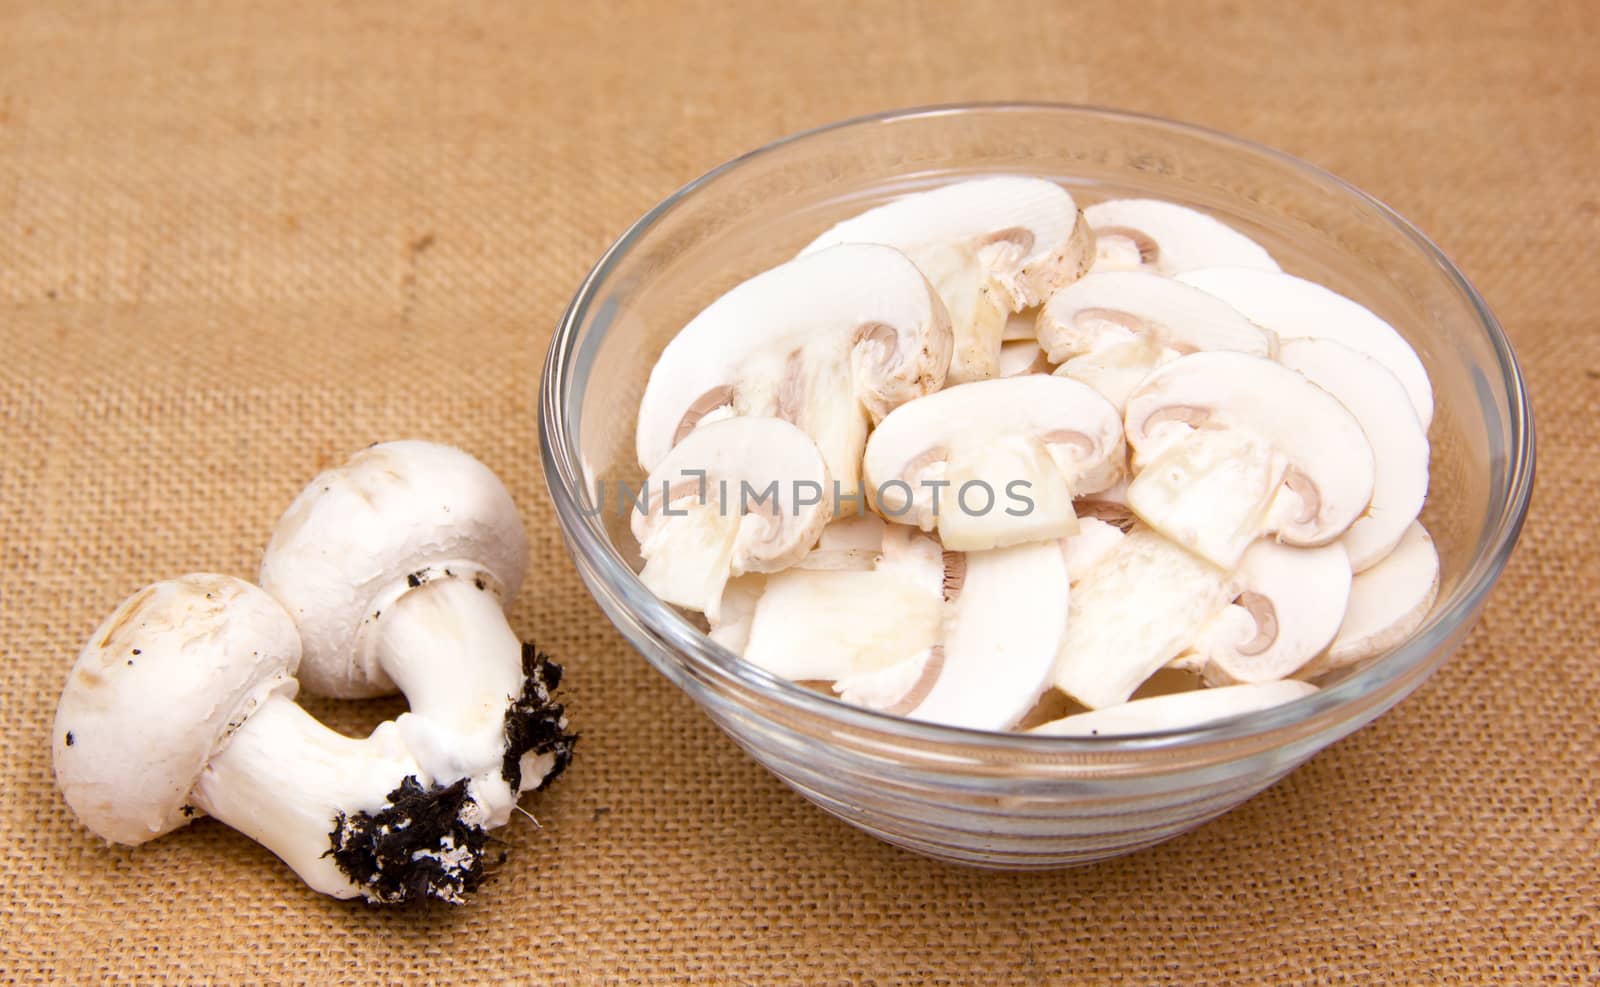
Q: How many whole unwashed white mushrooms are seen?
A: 2